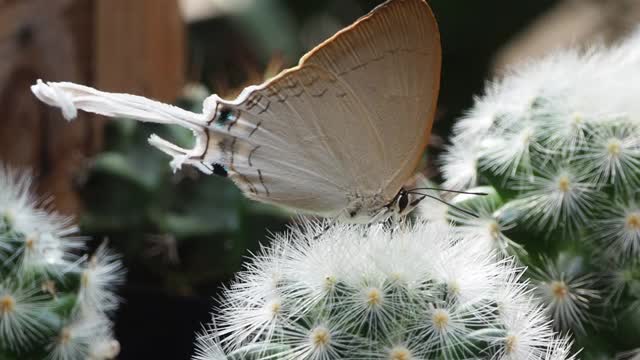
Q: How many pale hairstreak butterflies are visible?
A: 1